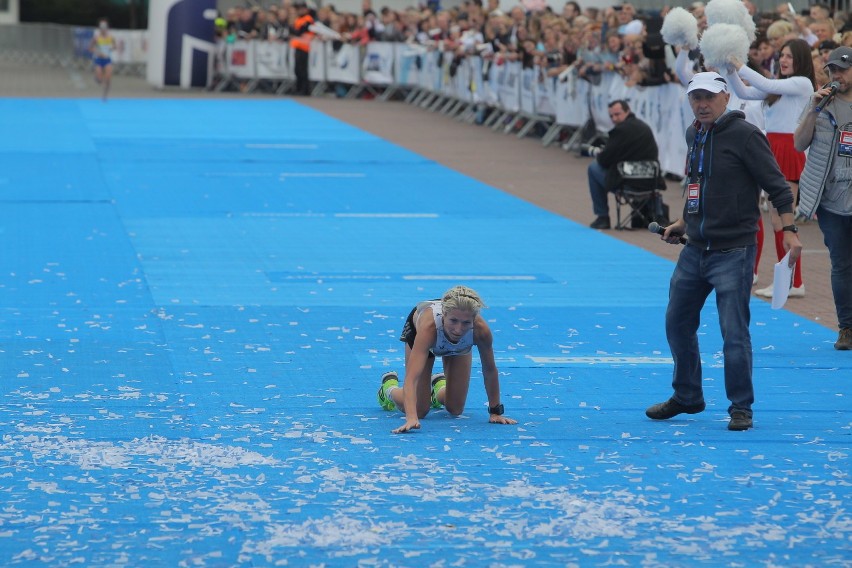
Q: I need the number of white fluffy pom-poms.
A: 3